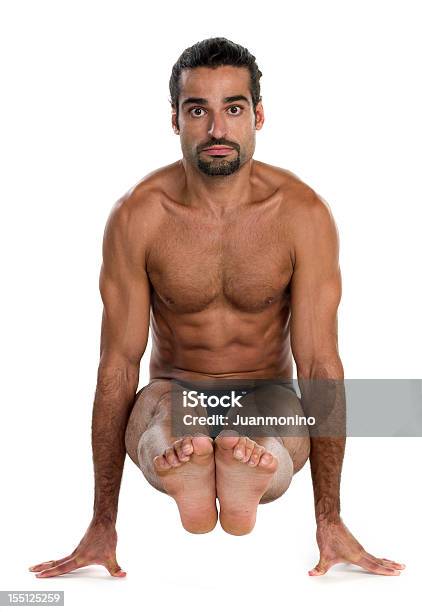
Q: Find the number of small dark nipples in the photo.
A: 2